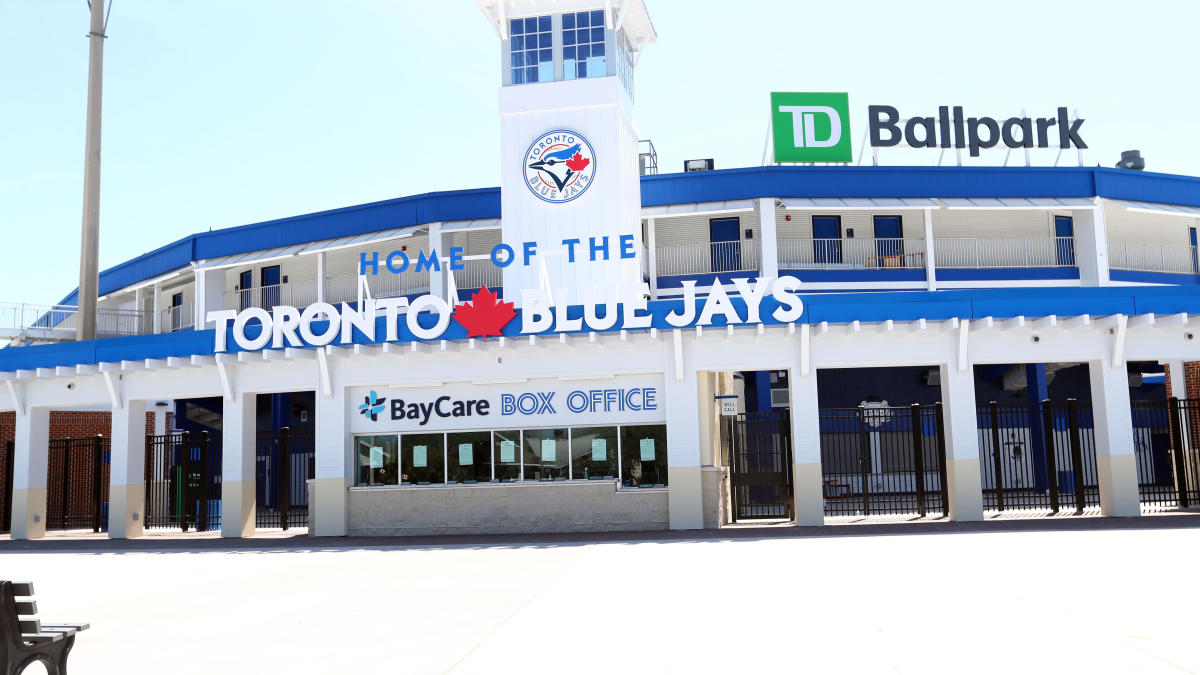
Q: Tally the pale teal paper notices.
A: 7